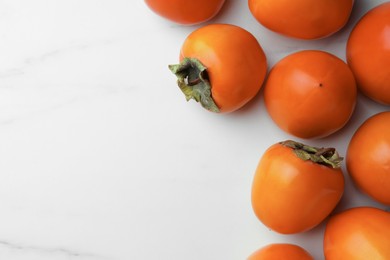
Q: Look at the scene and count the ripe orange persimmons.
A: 9